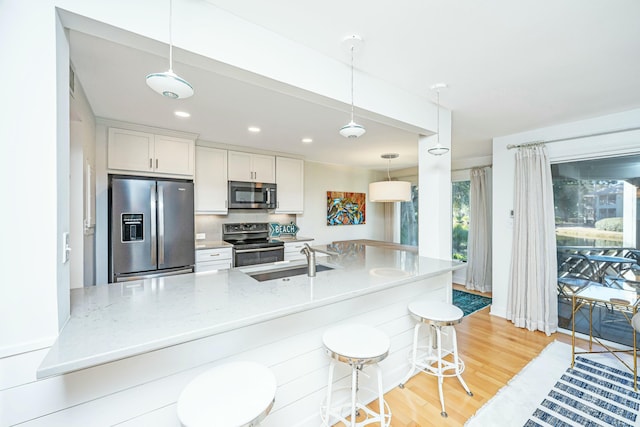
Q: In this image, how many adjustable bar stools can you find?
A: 3